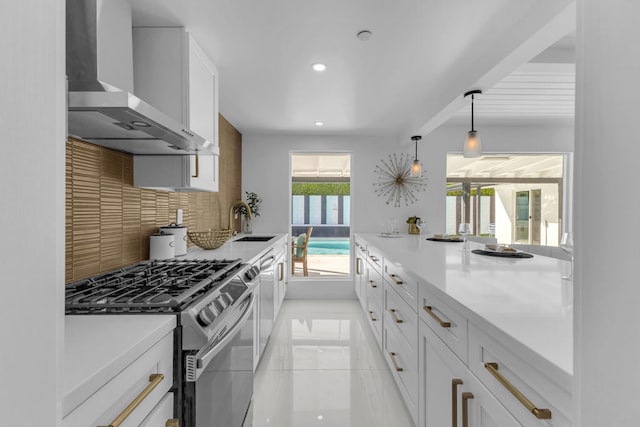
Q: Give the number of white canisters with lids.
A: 2